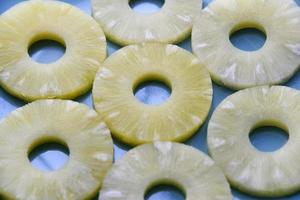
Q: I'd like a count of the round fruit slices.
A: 7